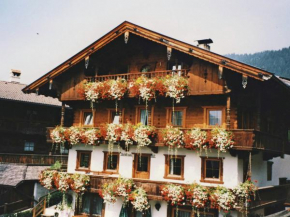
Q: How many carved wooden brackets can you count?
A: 7